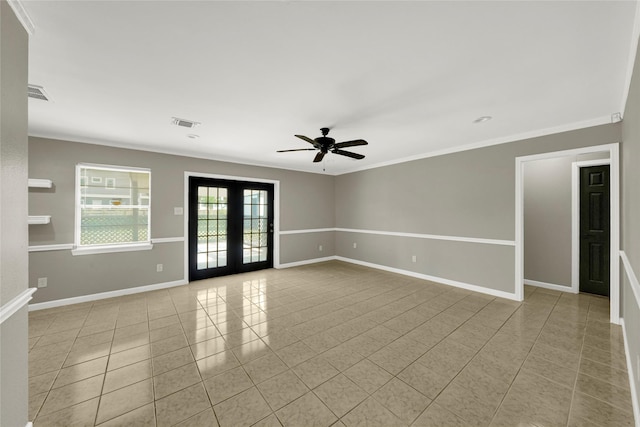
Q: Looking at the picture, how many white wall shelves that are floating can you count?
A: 2